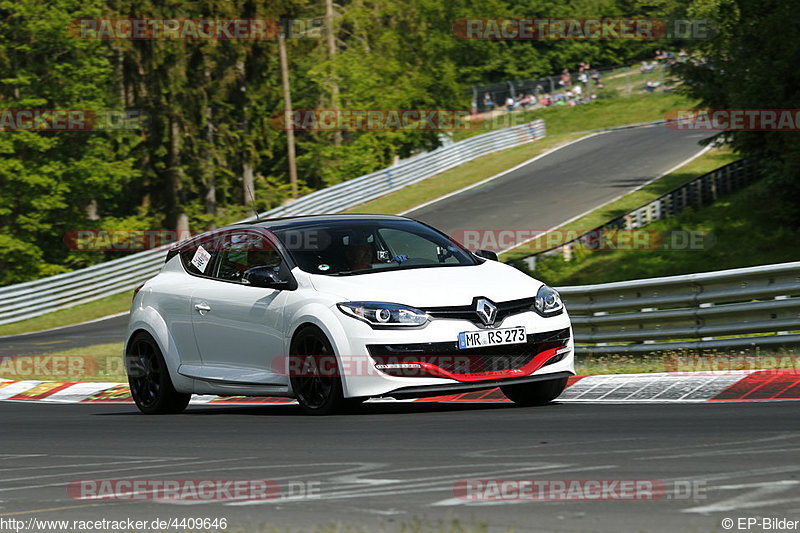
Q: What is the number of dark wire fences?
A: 1